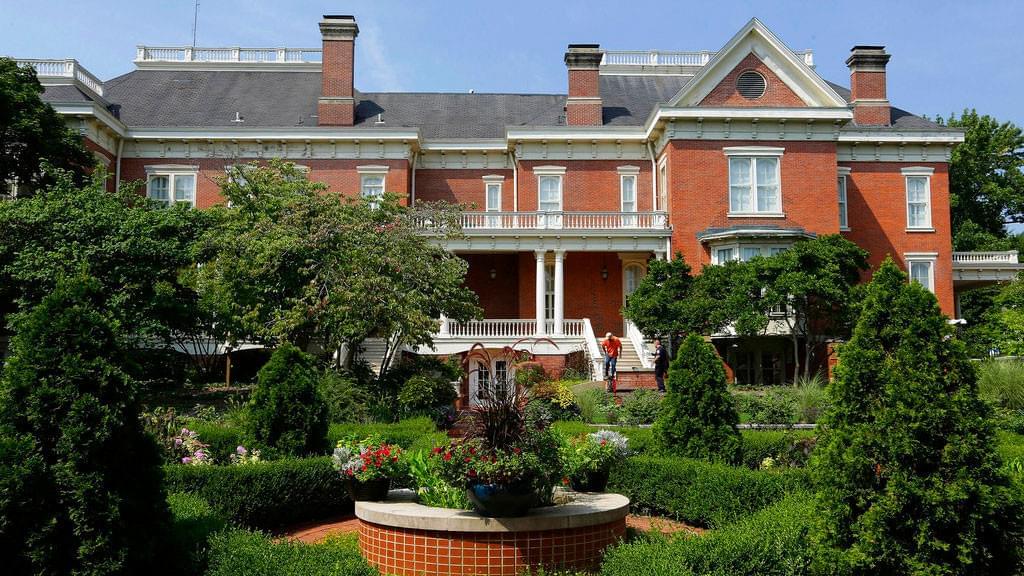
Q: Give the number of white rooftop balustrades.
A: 3